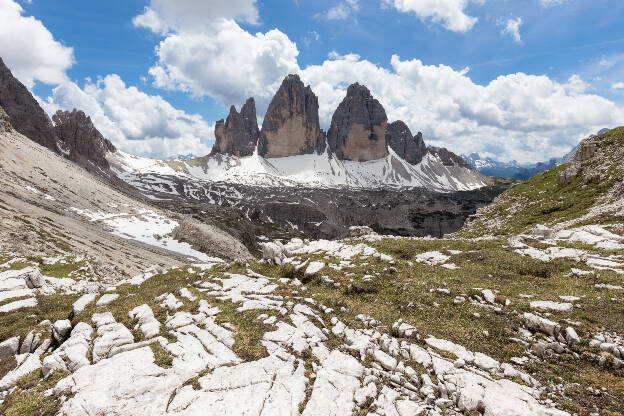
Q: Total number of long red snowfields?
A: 0